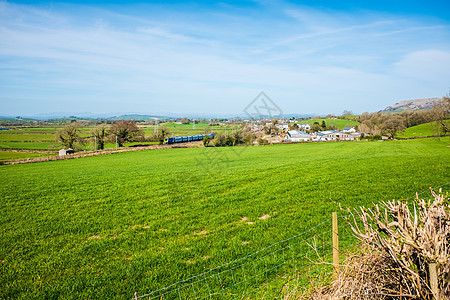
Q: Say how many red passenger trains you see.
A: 0